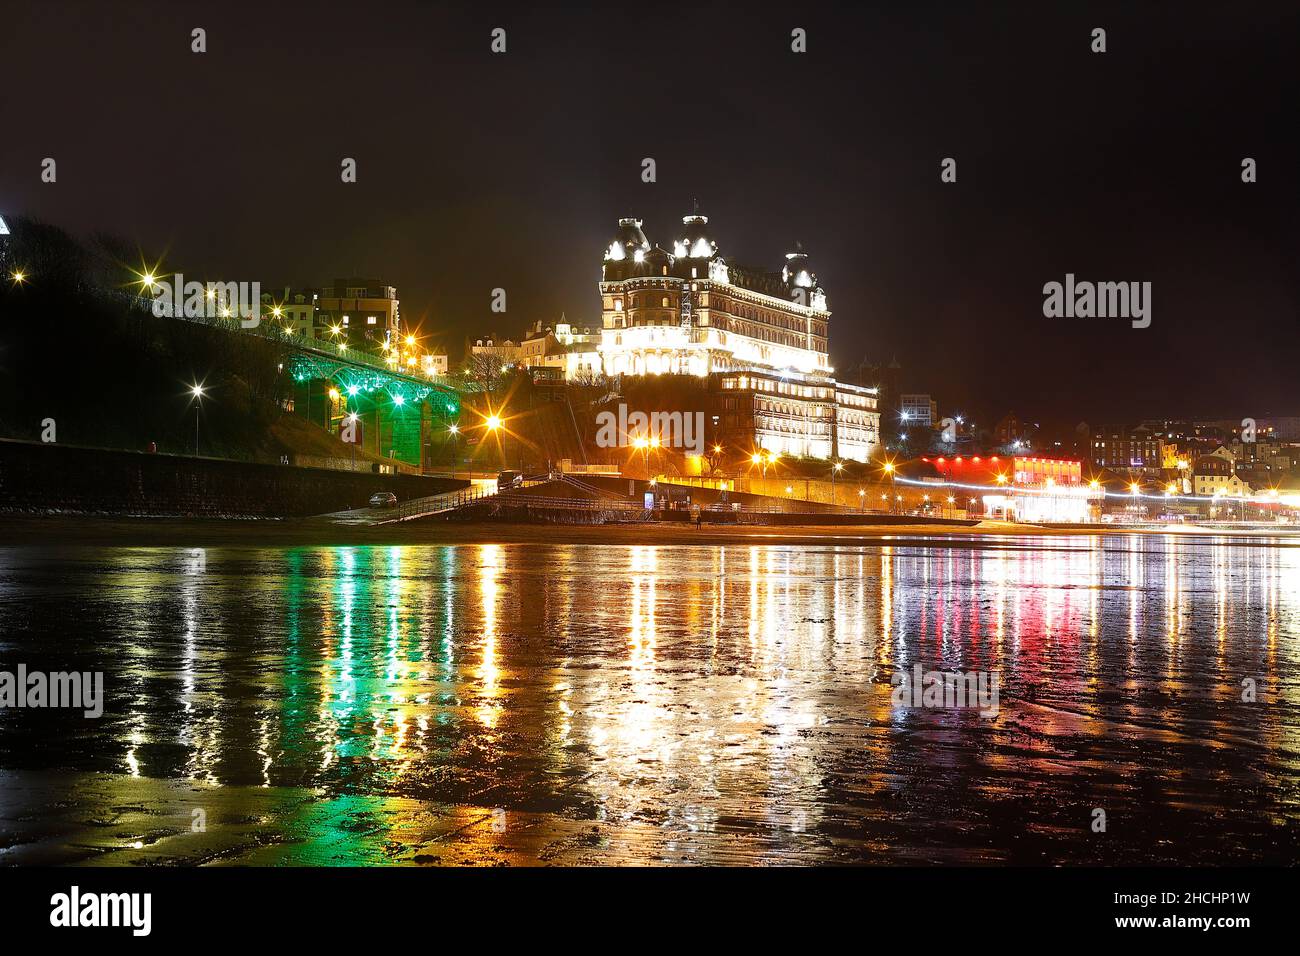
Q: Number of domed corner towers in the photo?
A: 3